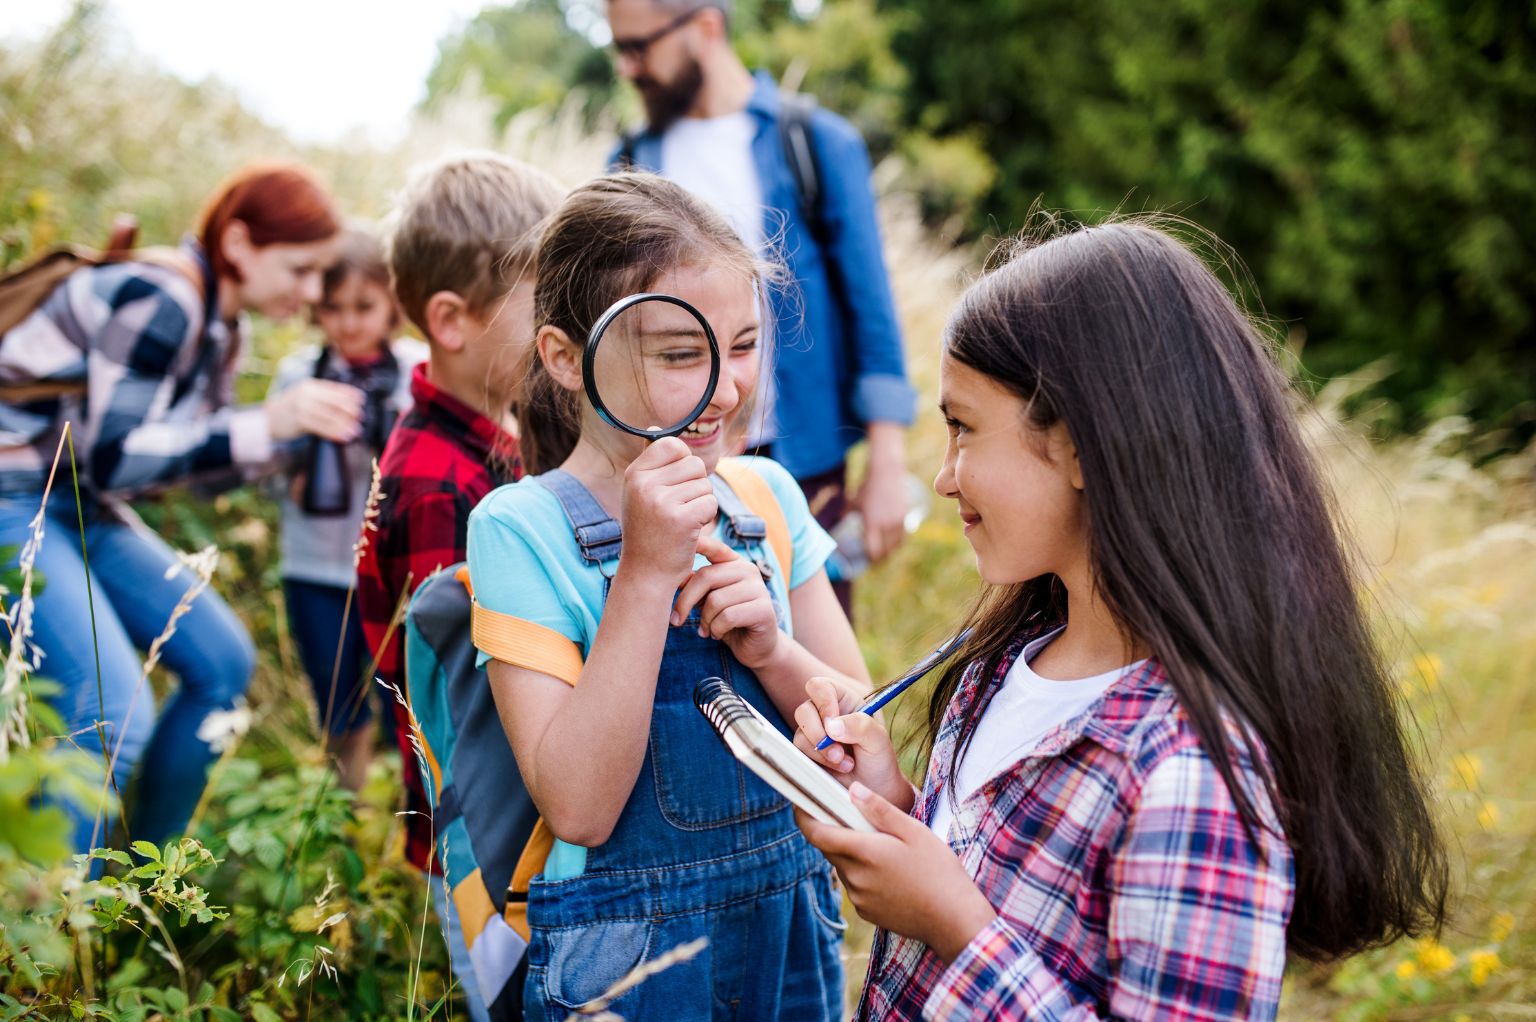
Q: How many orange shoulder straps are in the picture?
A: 2